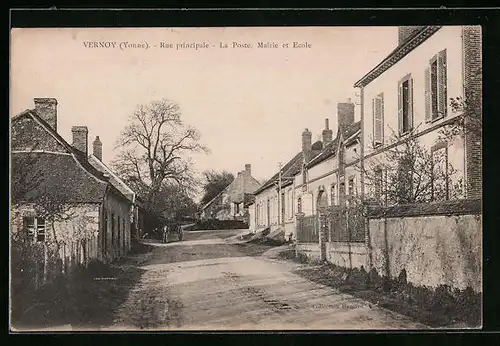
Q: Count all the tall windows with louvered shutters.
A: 3